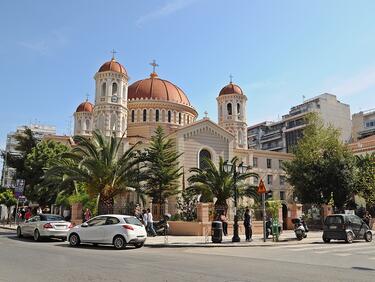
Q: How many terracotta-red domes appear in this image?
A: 4